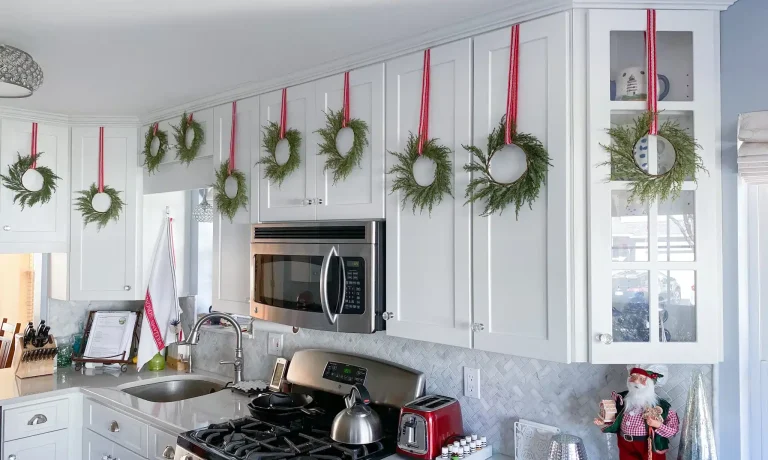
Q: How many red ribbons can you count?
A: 10